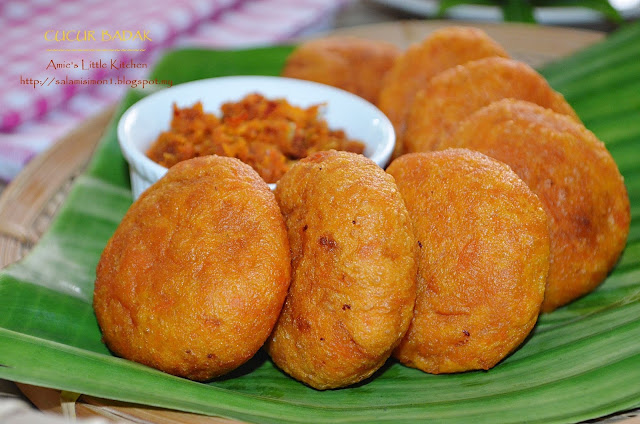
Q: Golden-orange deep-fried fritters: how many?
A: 7